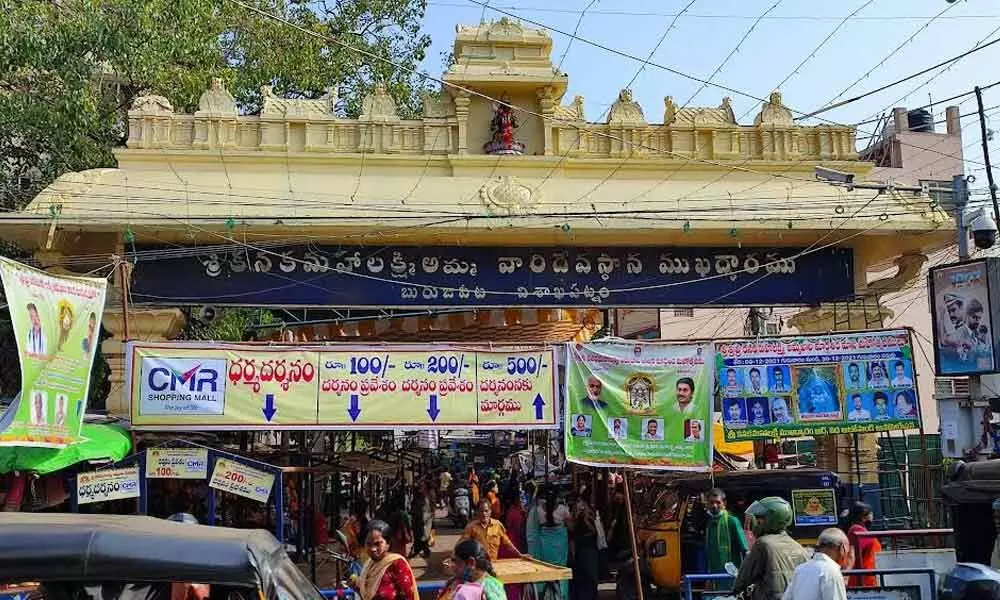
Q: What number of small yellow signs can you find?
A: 3